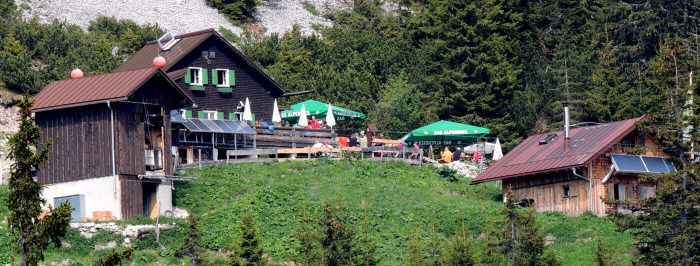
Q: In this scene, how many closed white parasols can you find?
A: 5